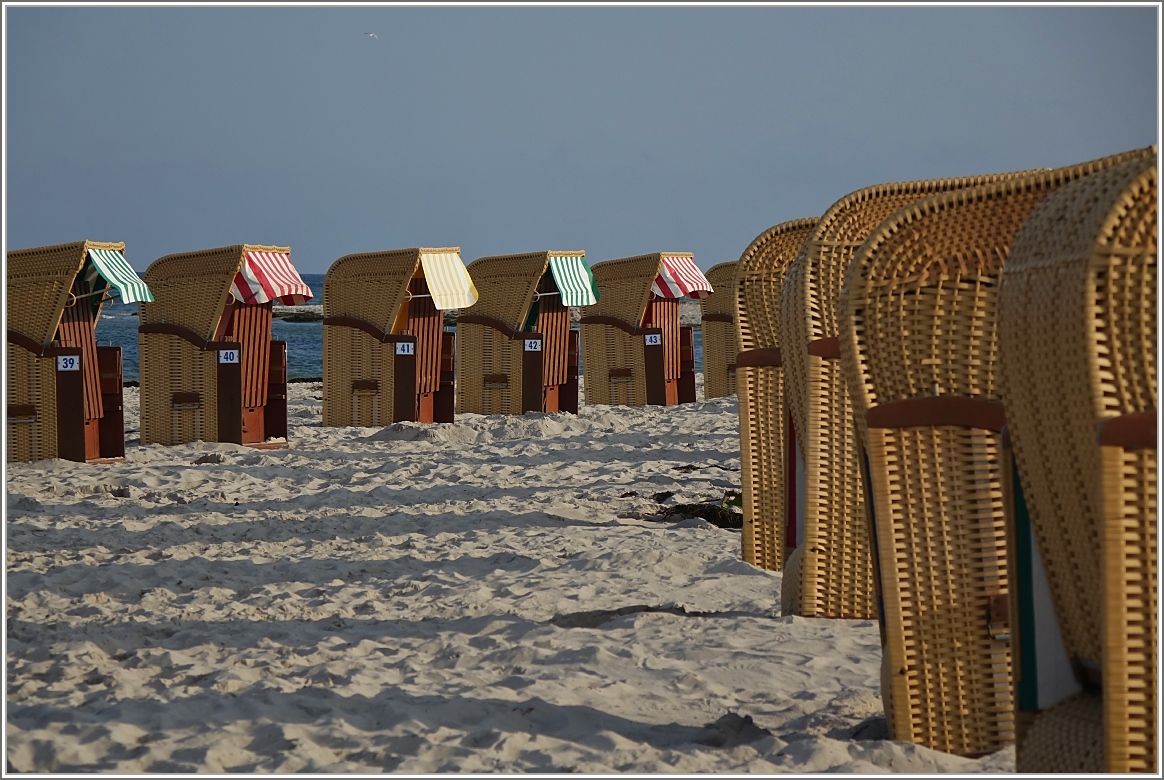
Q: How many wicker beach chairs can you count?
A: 10